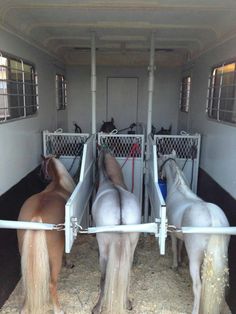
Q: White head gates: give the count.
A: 3